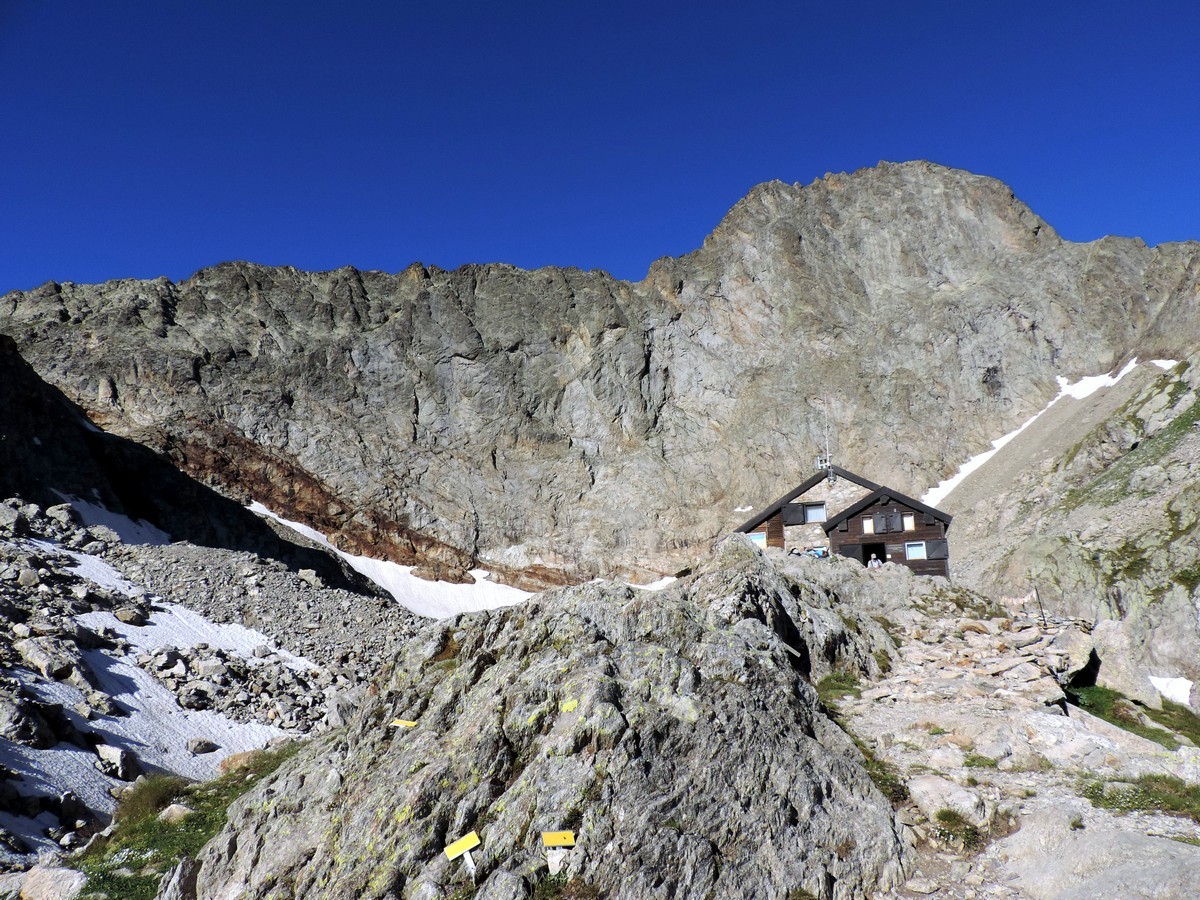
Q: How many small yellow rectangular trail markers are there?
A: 3